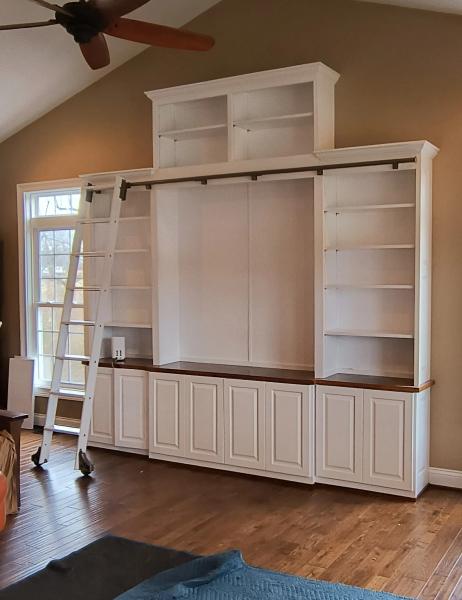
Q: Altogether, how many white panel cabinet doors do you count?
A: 8